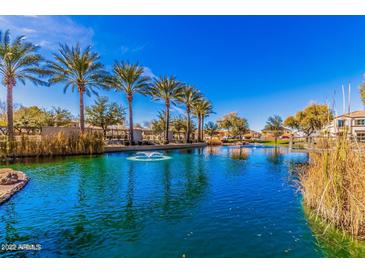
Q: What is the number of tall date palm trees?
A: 7